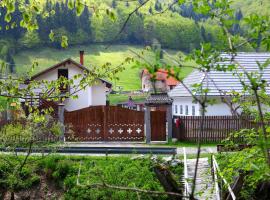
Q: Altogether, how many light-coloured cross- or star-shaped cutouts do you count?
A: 6